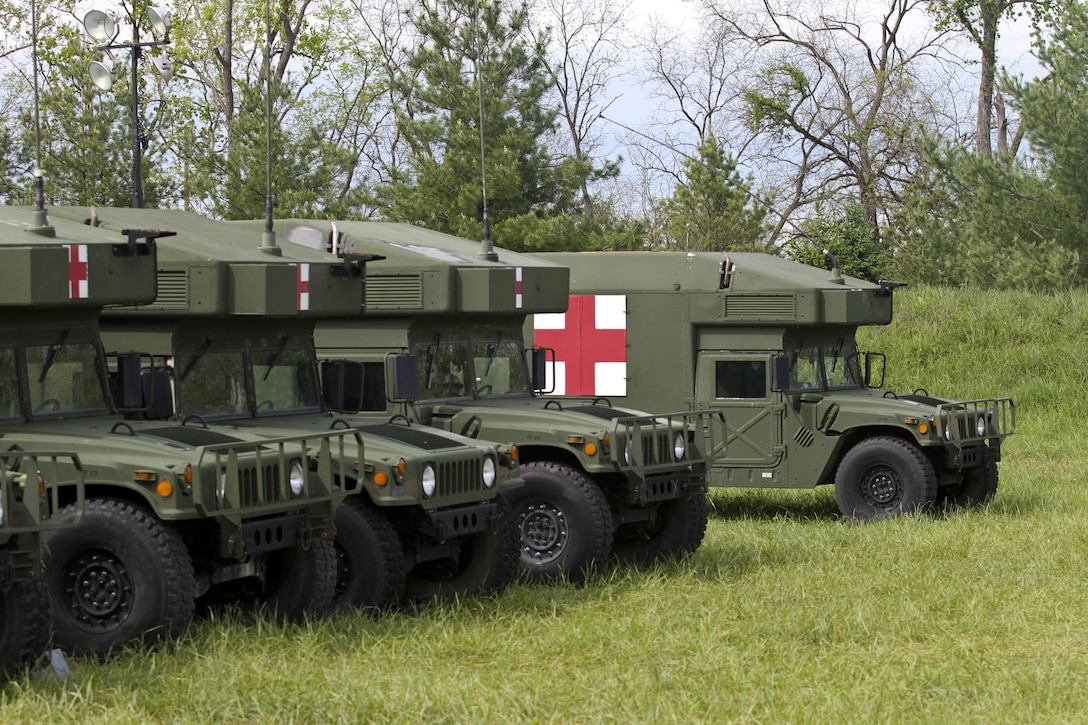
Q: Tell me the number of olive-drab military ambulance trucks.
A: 5